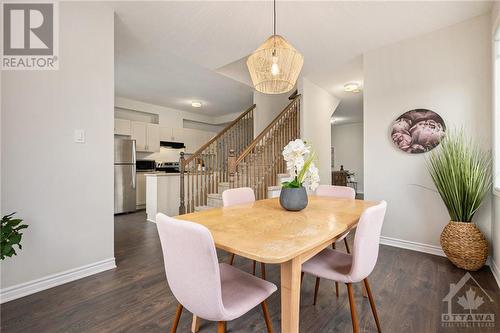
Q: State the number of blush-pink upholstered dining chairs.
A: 4